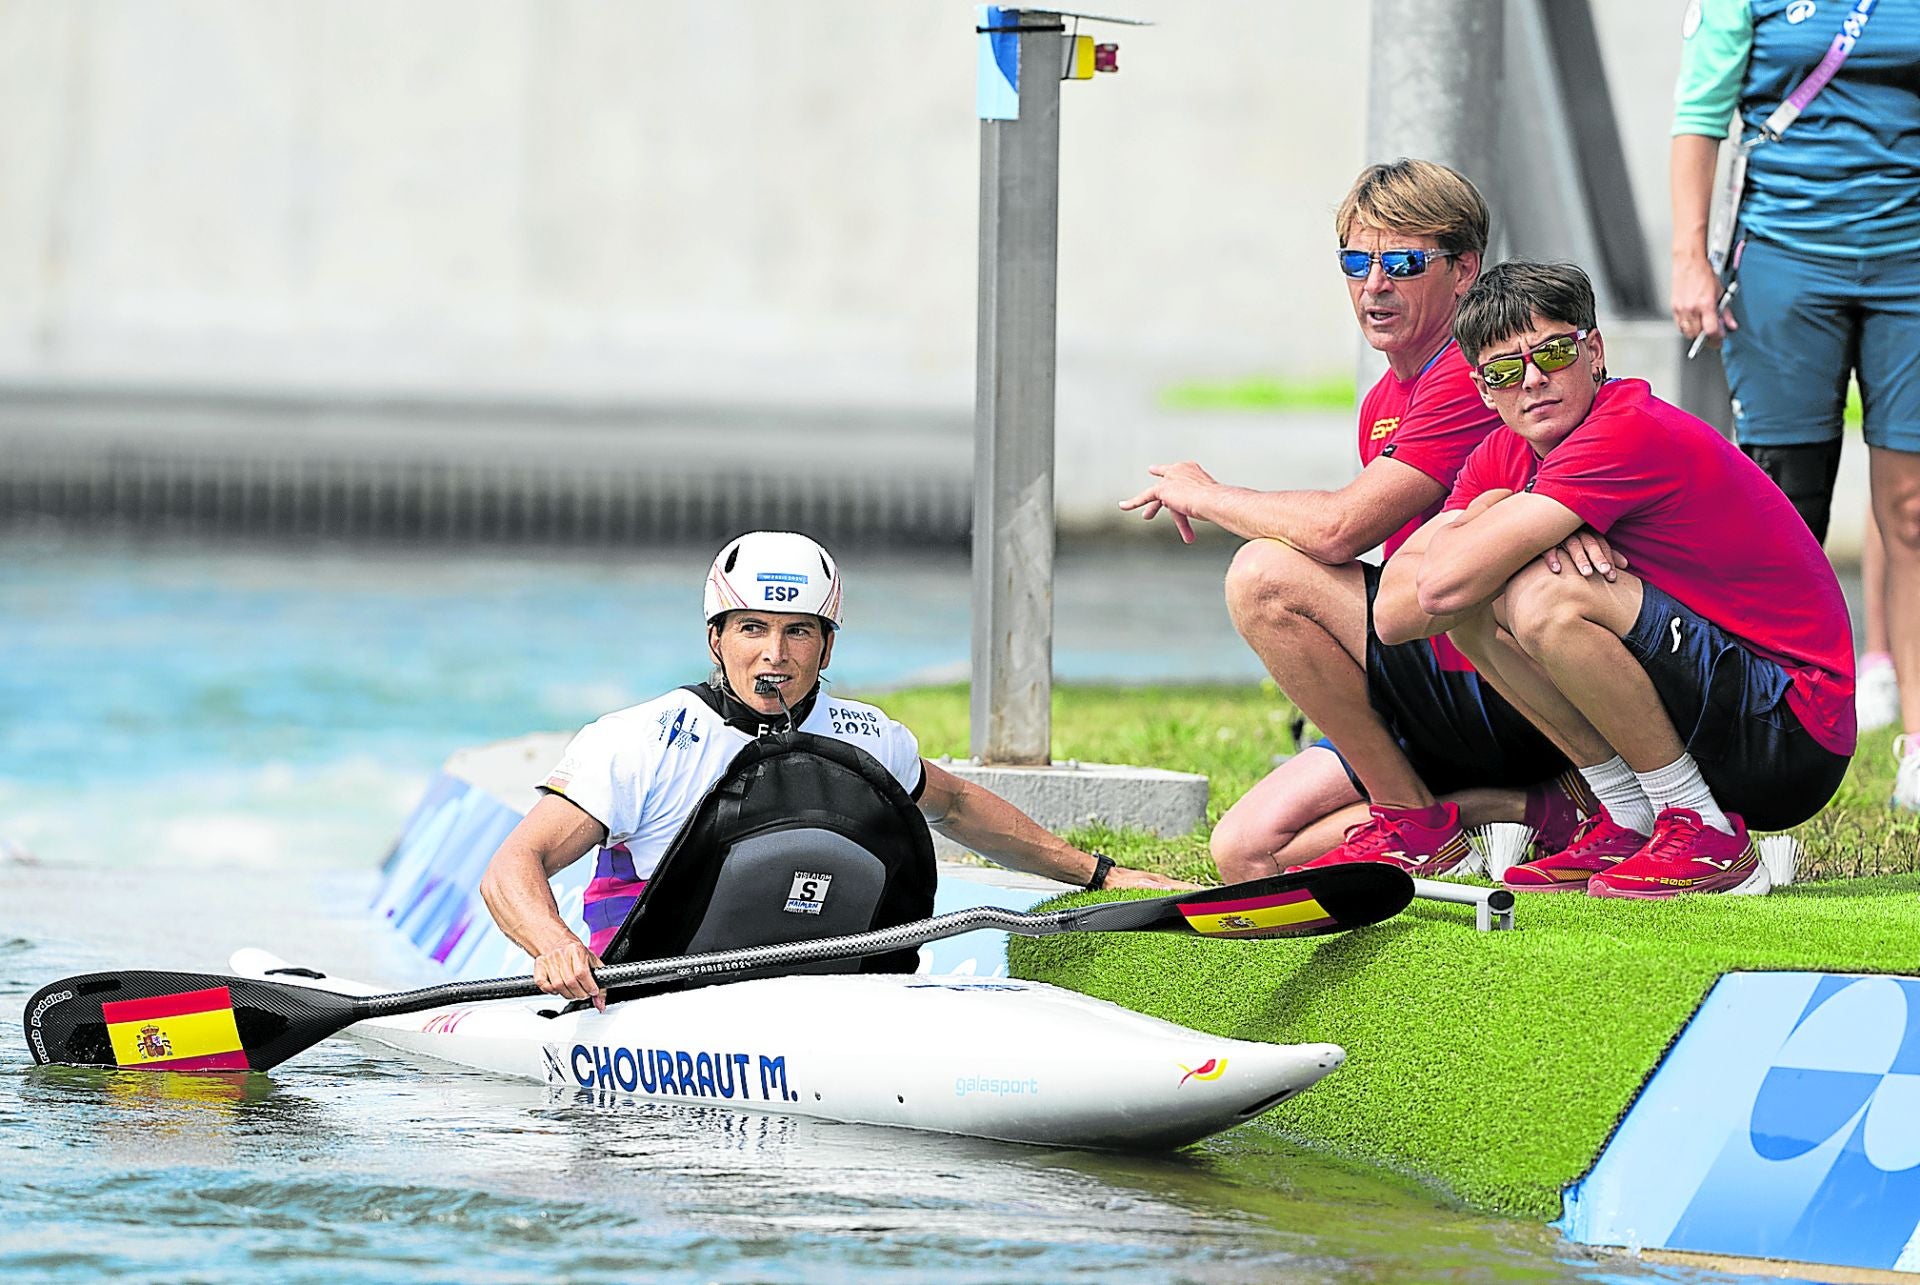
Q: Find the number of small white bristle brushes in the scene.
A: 2